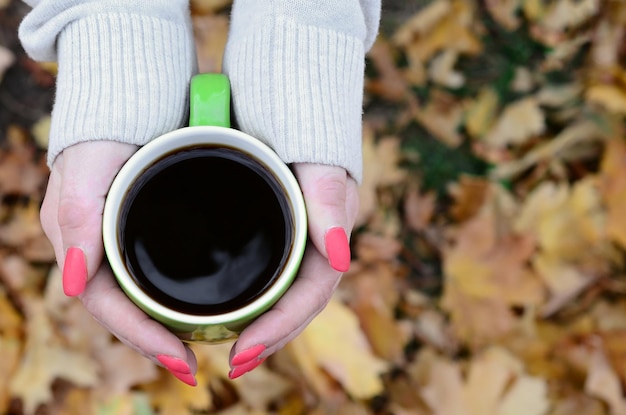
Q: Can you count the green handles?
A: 1